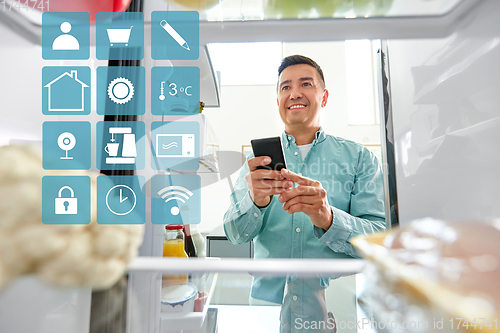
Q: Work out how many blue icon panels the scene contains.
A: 12